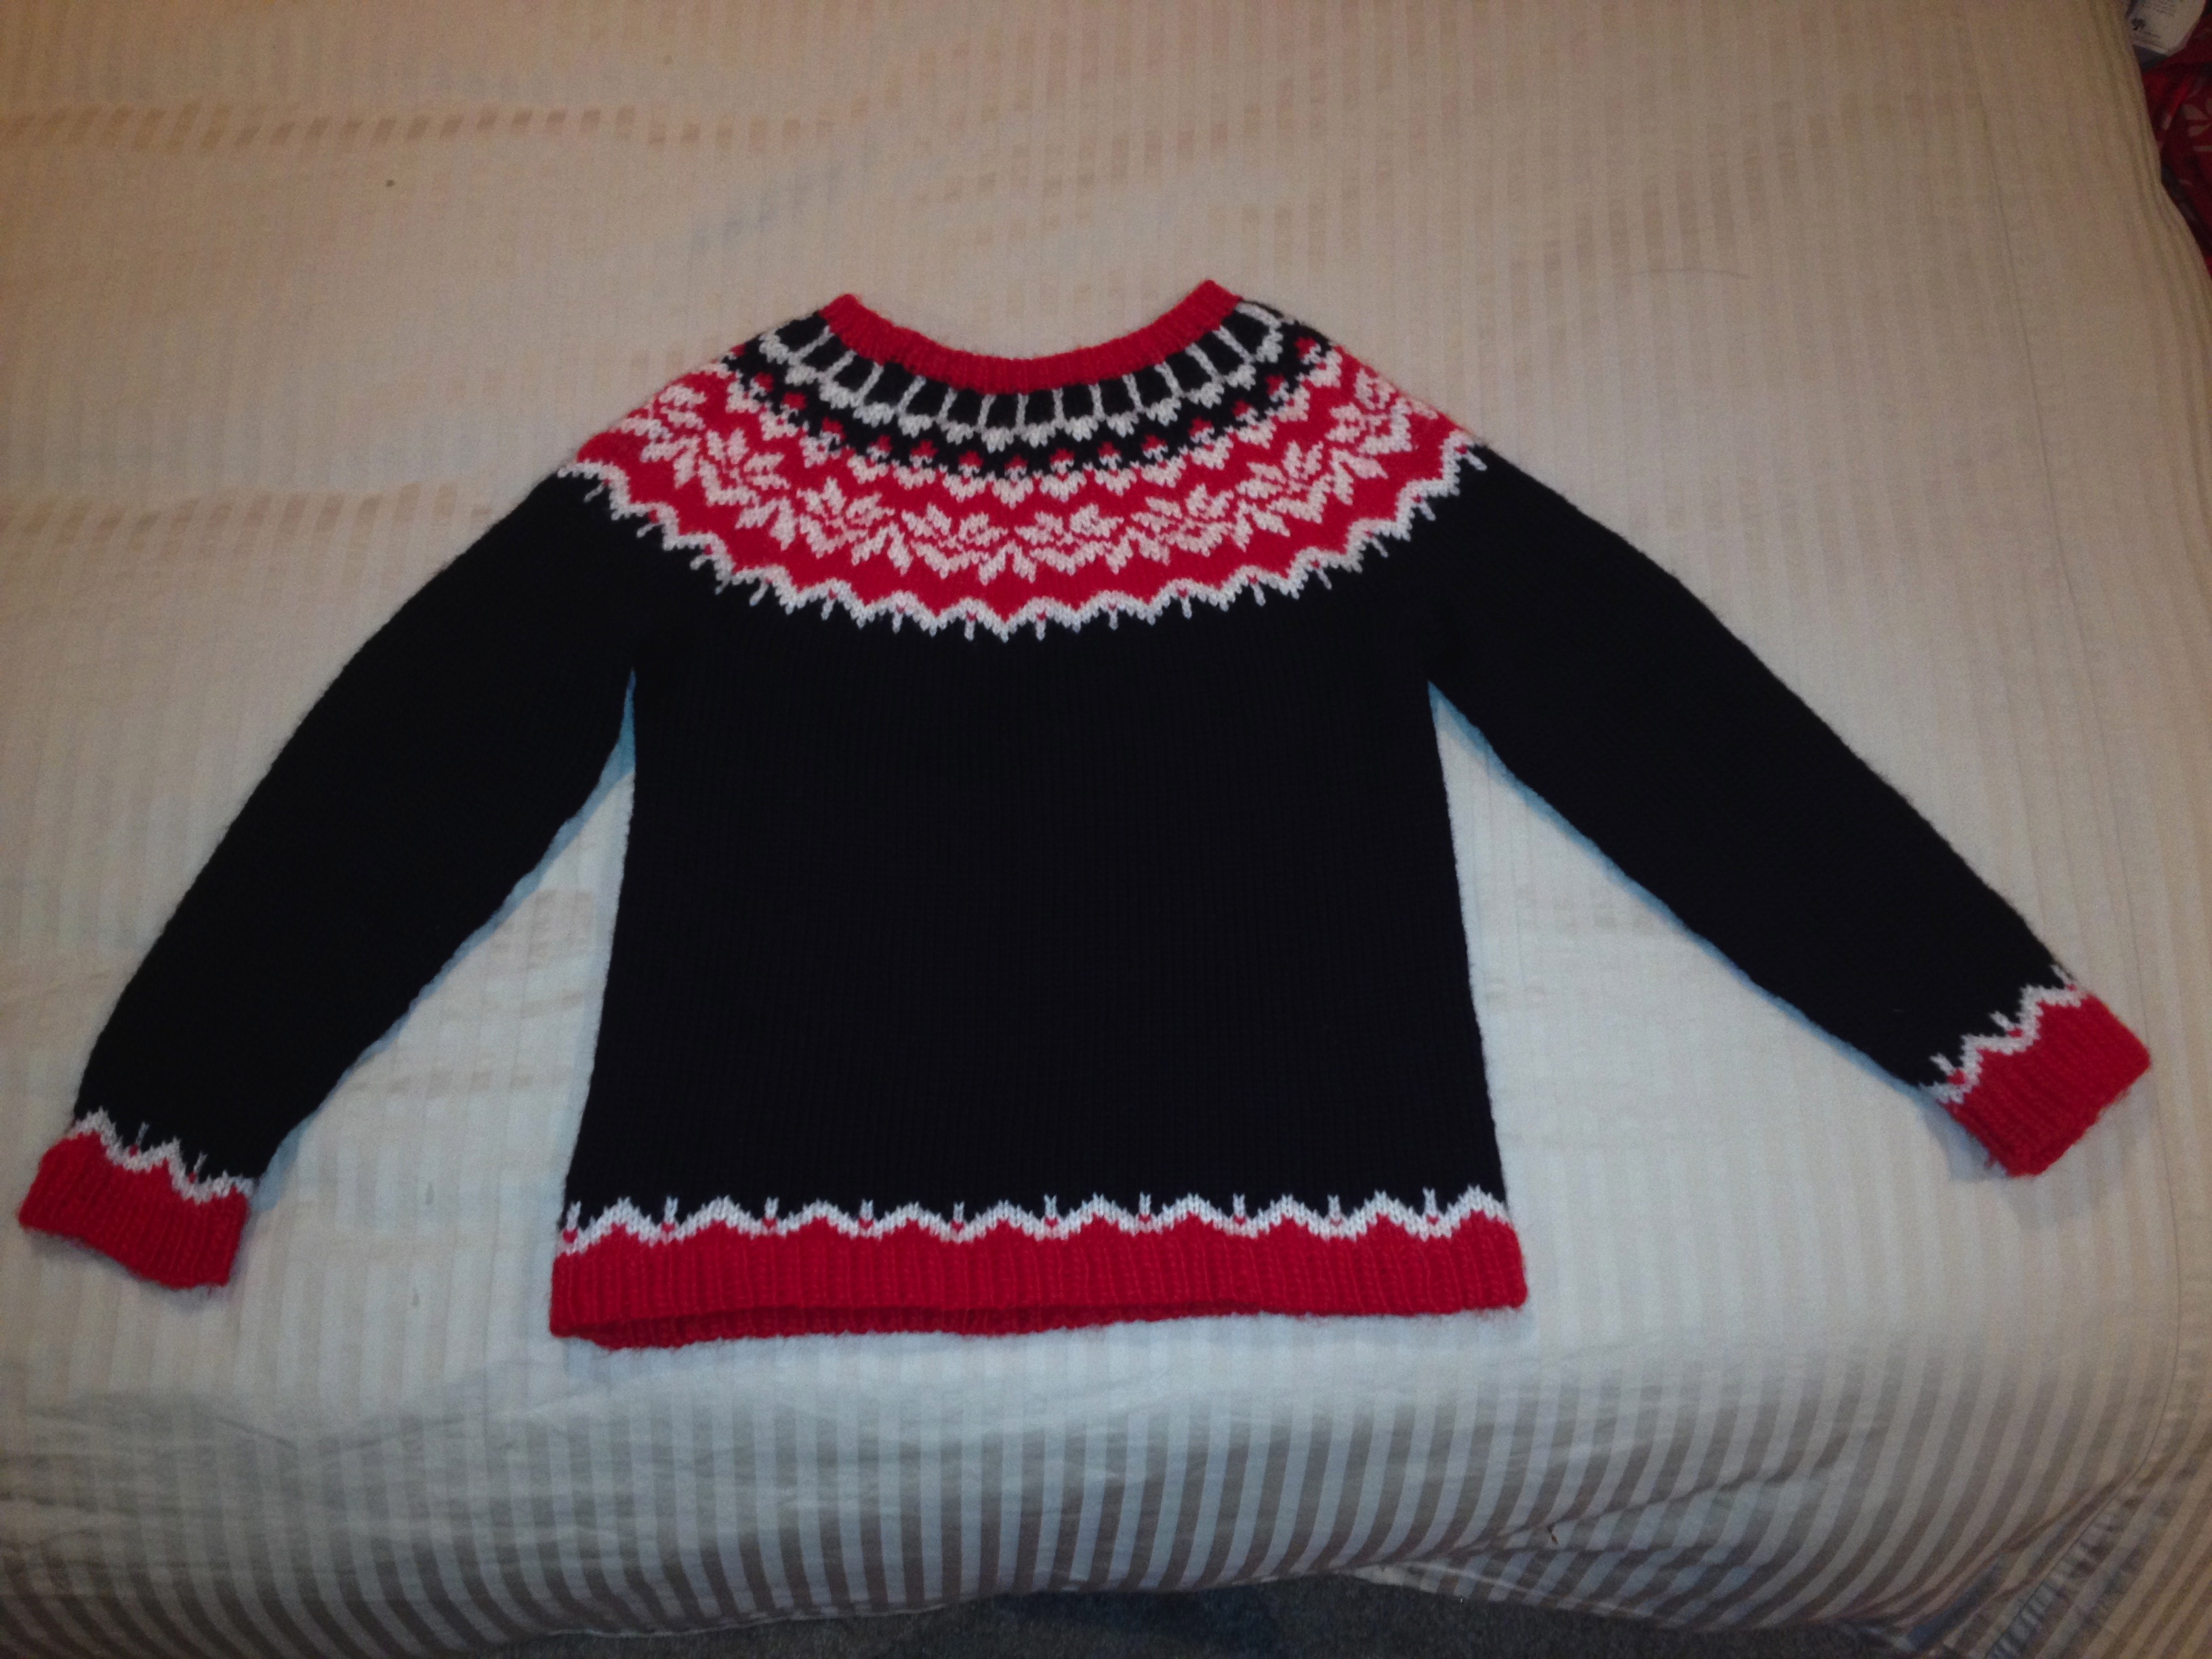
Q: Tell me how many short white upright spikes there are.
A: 15